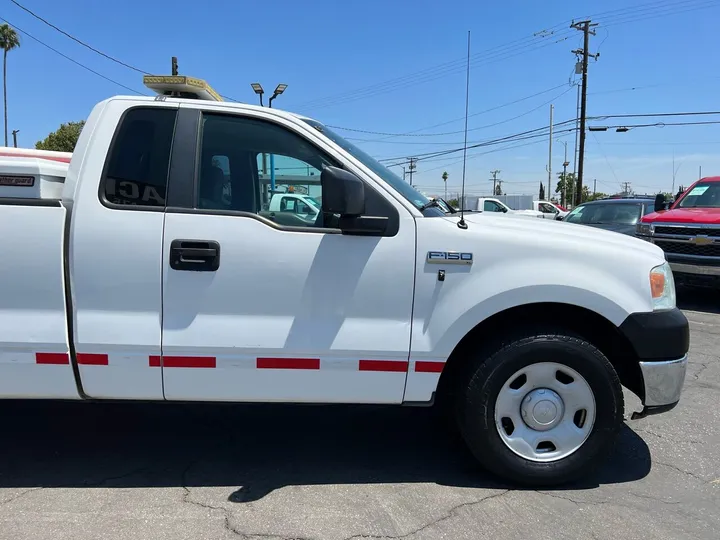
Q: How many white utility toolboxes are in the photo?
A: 1